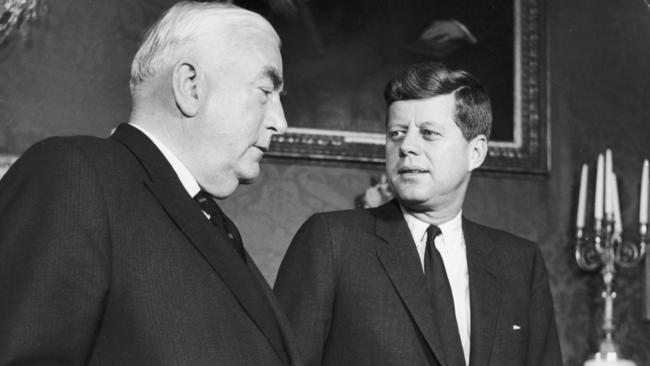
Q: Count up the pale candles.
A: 5